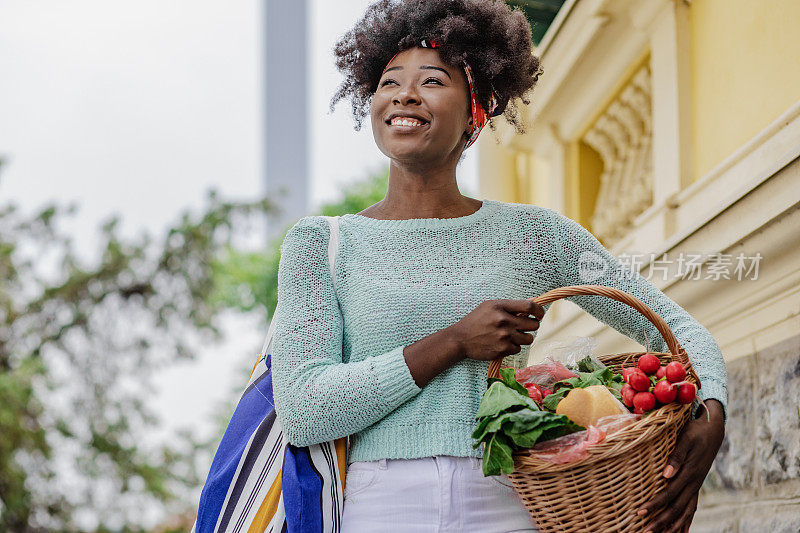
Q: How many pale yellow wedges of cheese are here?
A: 1